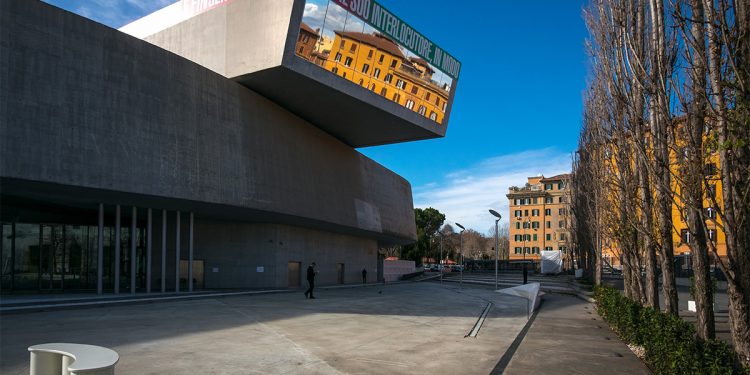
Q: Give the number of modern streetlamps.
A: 3